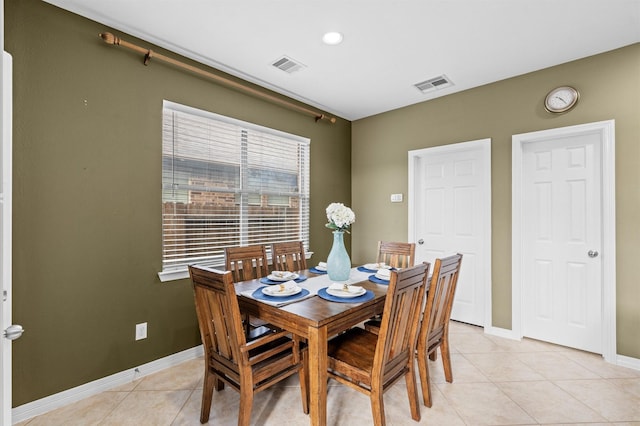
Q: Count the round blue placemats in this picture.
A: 6